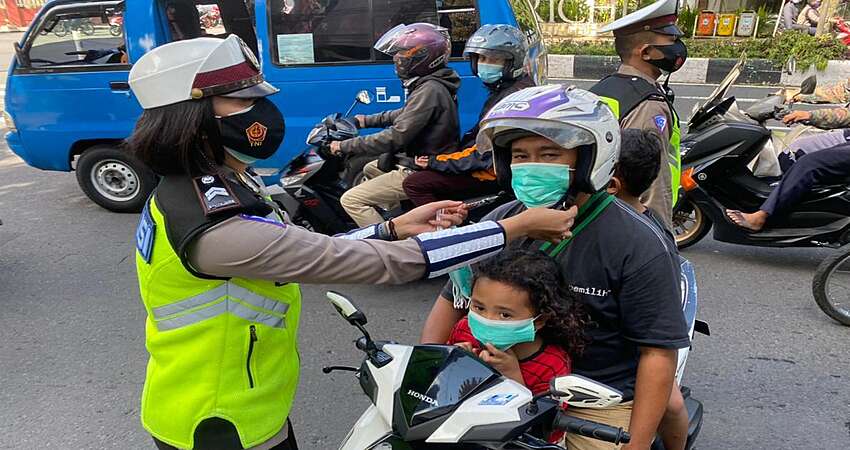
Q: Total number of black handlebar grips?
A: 1